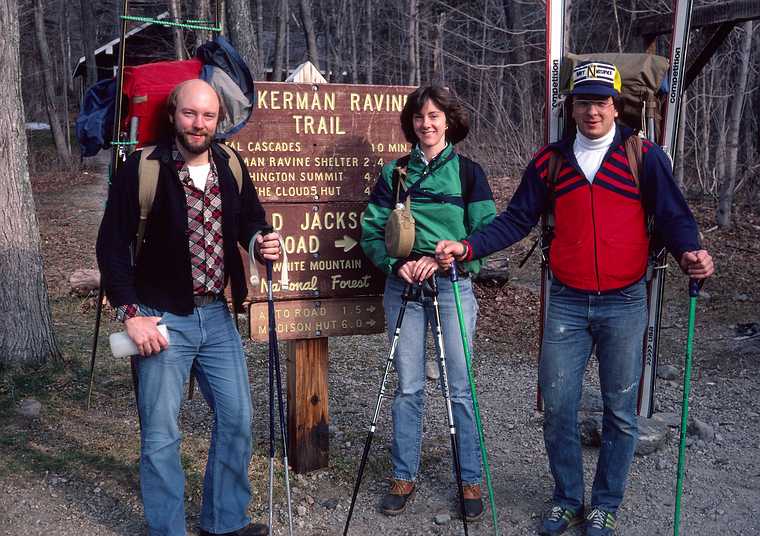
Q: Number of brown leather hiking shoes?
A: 2